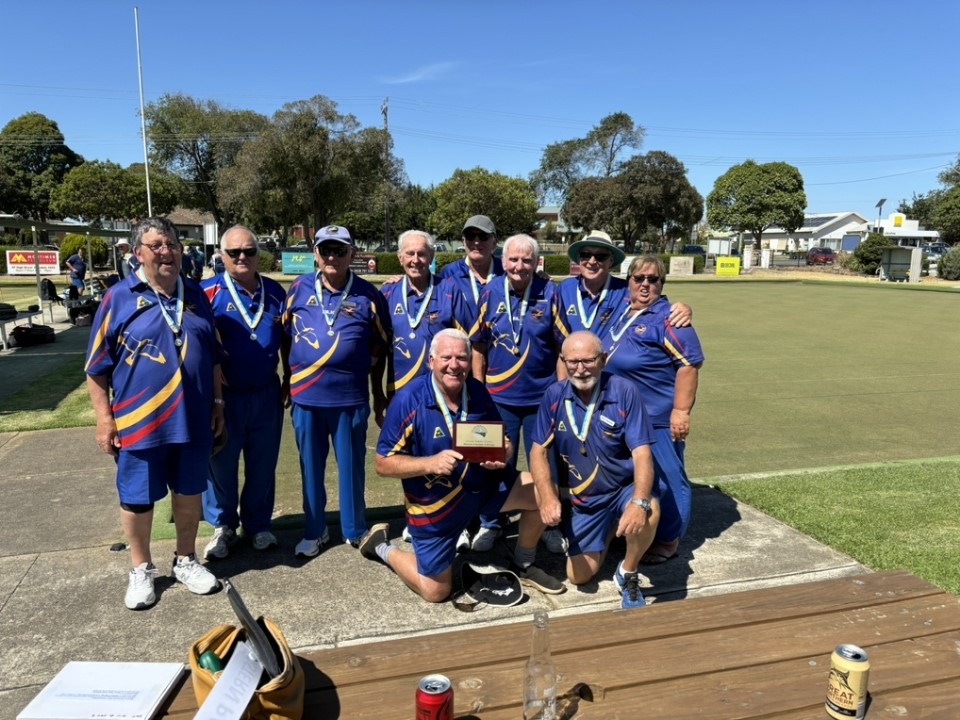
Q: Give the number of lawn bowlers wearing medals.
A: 10